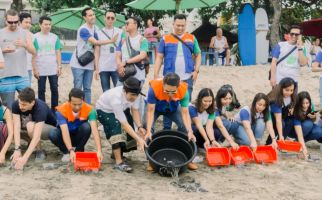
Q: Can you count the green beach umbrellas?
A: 2